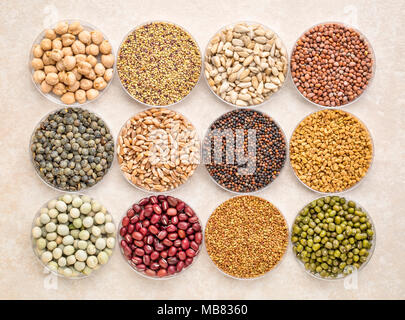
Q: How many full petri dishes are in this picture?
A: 12